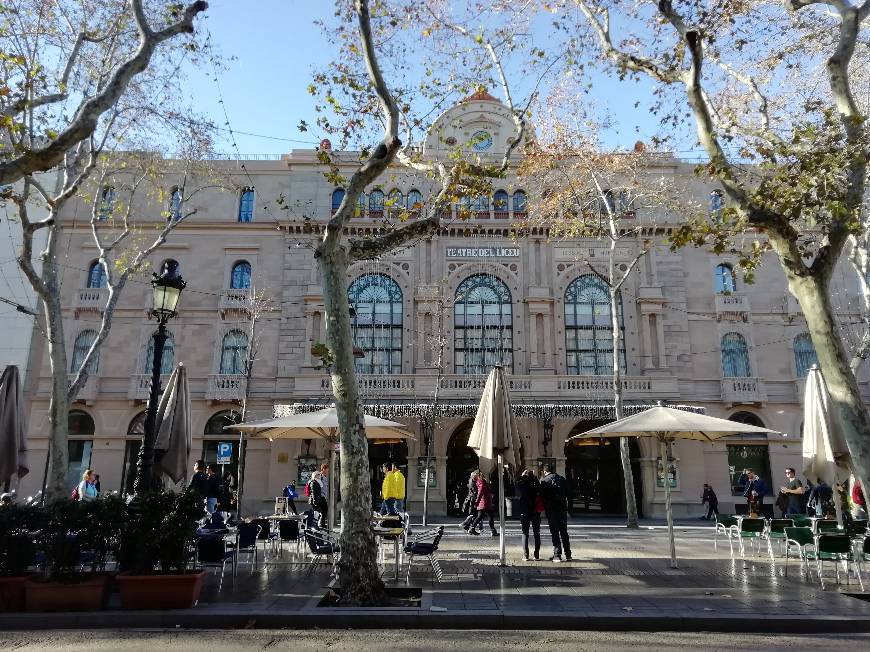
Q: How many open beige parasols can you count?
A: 2